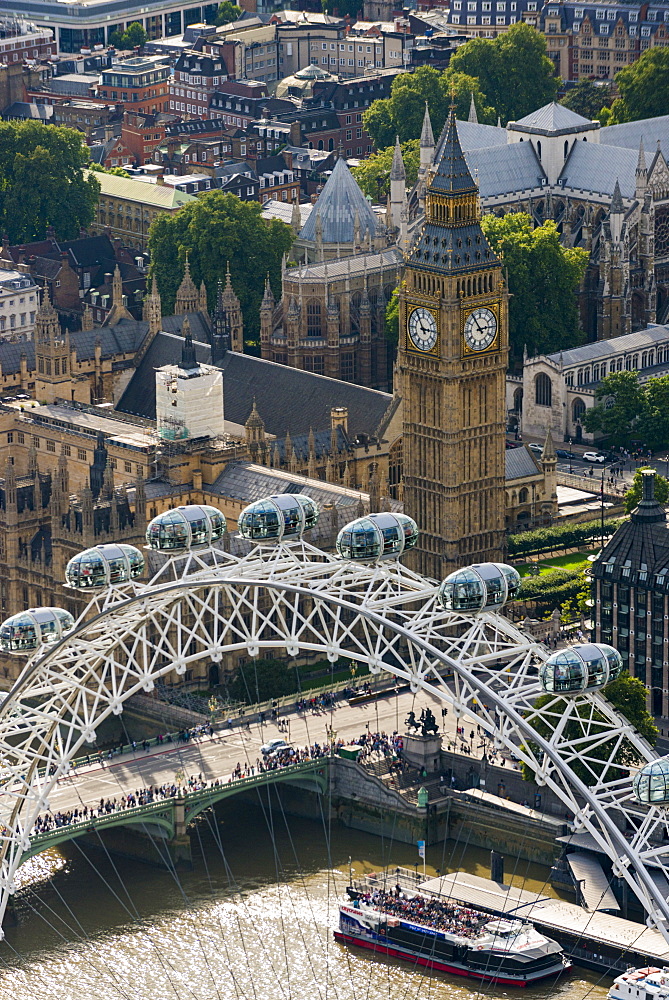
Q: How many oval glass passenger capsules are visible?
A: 8